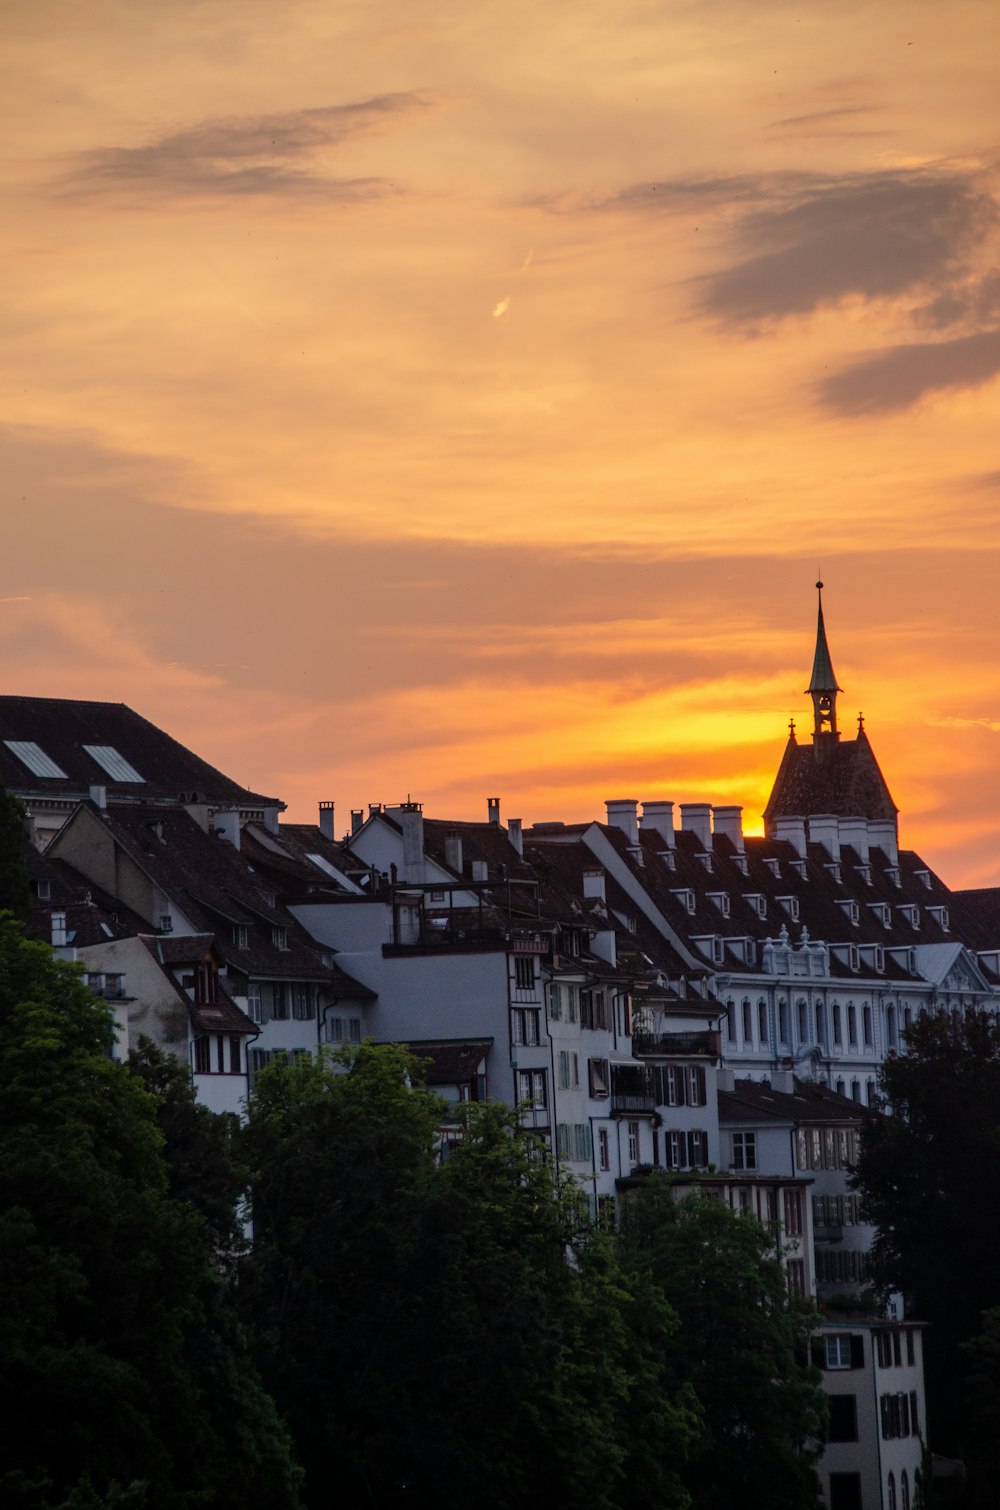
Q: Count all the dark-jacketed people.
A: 0